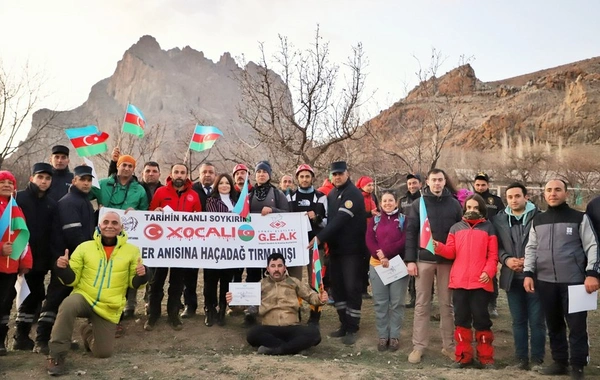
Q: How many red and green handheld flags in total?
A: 7